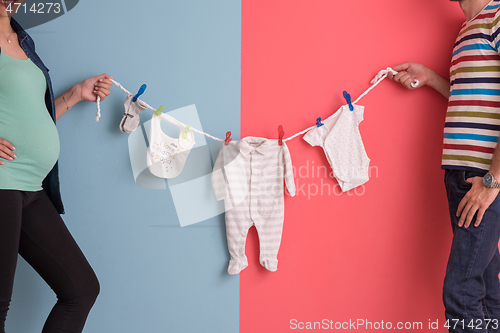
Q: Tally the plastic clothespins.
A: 7